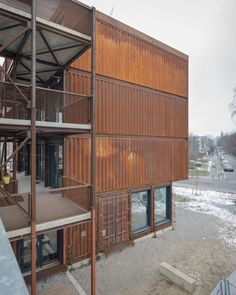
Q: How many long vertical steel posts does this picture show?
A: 2